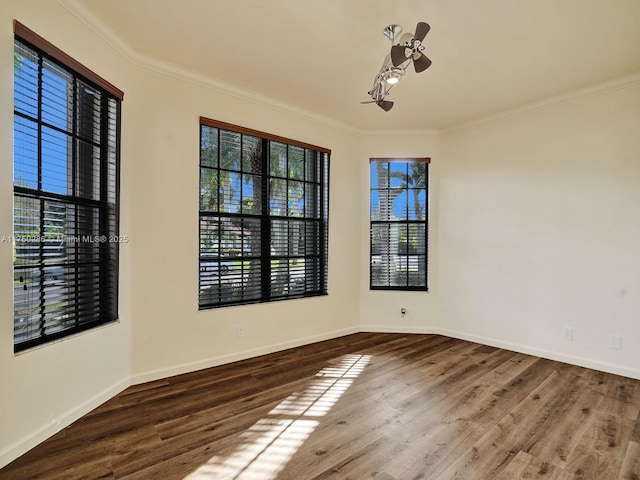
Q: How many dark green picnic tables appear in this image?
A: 0